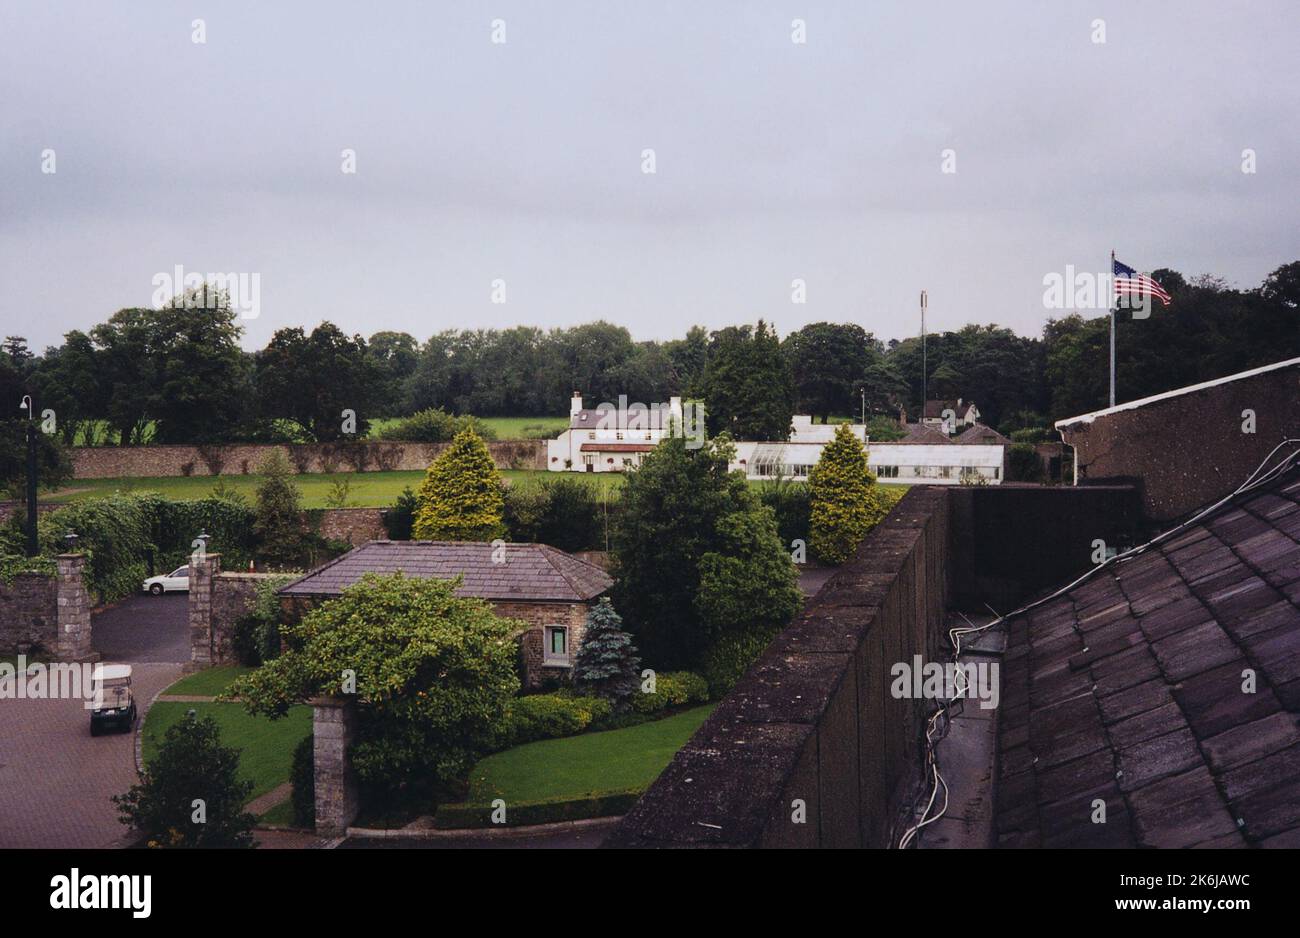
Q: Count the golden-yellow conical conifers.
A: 2